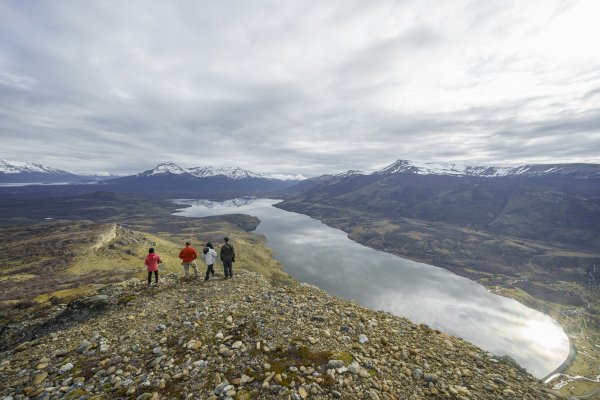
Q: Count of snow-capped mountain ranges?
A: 3